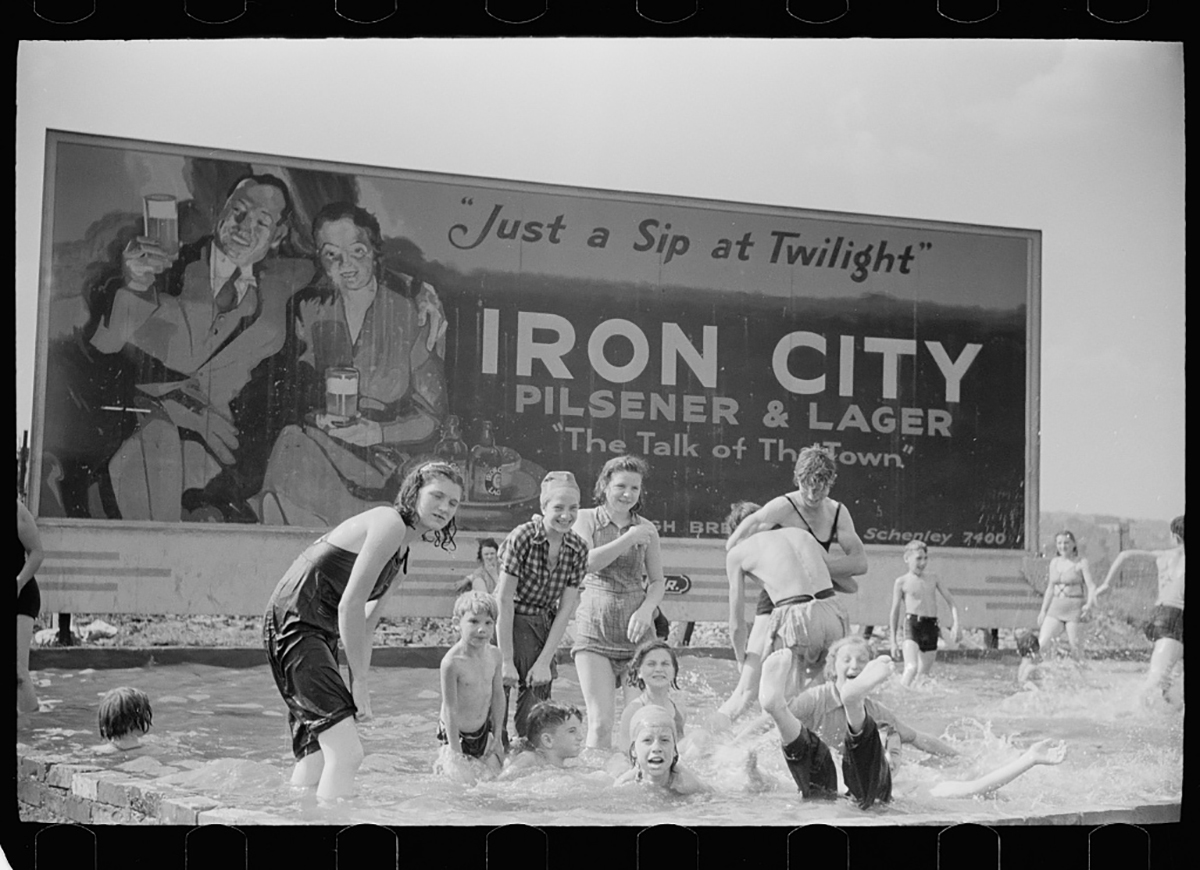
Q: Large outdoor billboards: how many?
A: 1